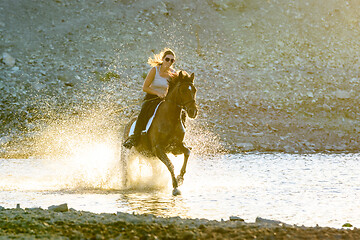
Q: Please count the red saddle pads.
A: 0